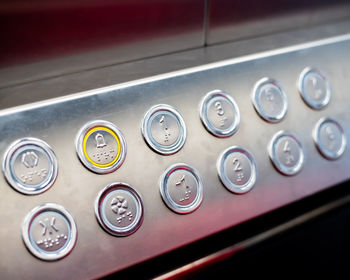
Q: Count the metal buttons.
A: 12